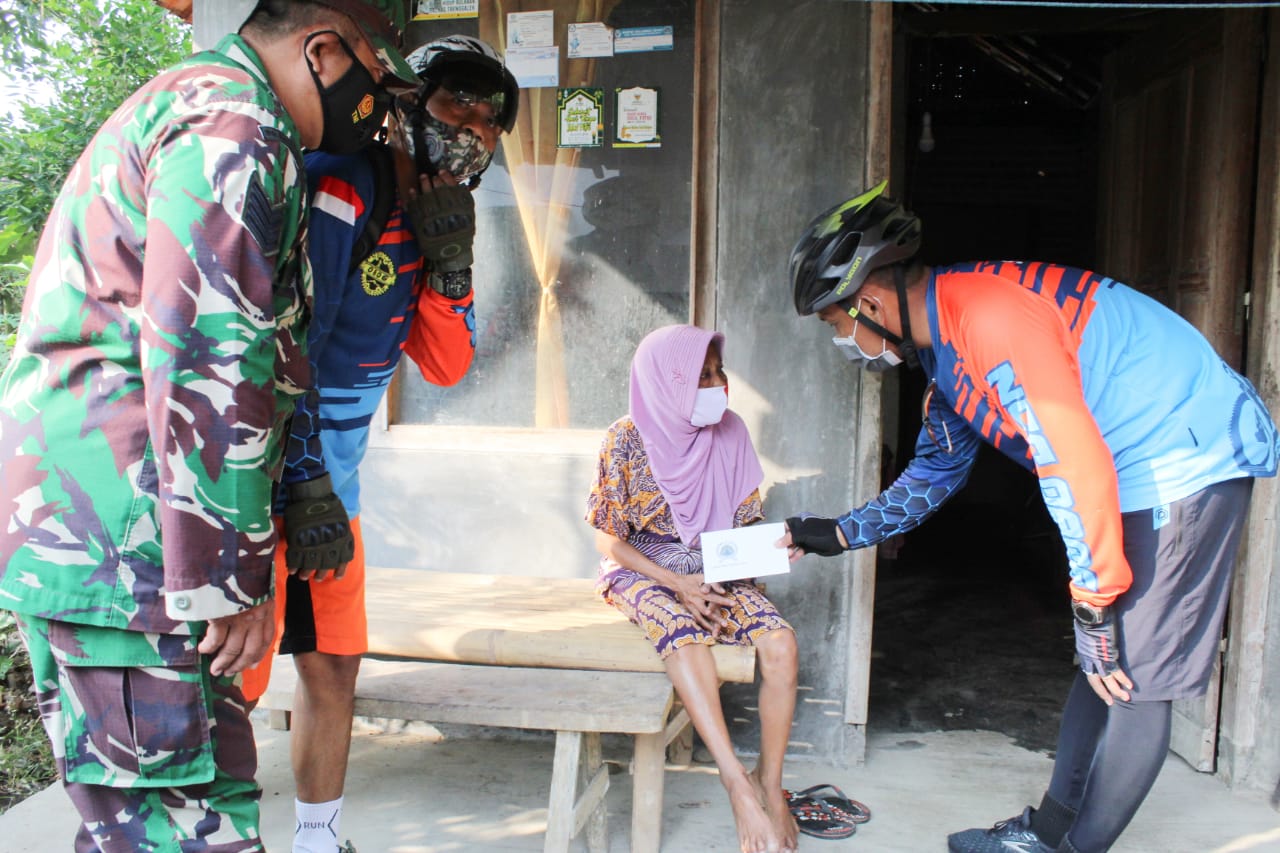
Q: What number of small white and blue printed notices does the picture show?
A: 4